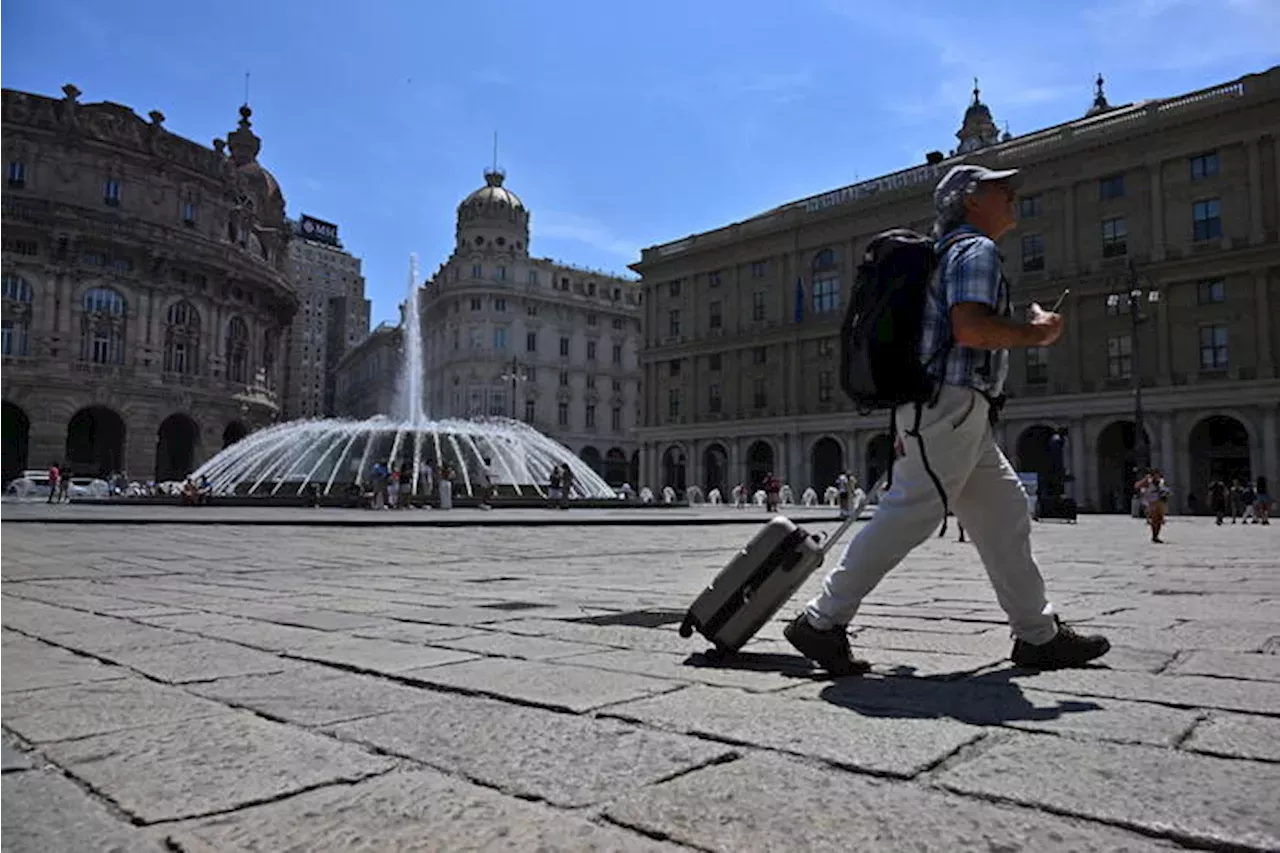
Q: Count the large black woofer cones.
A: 0